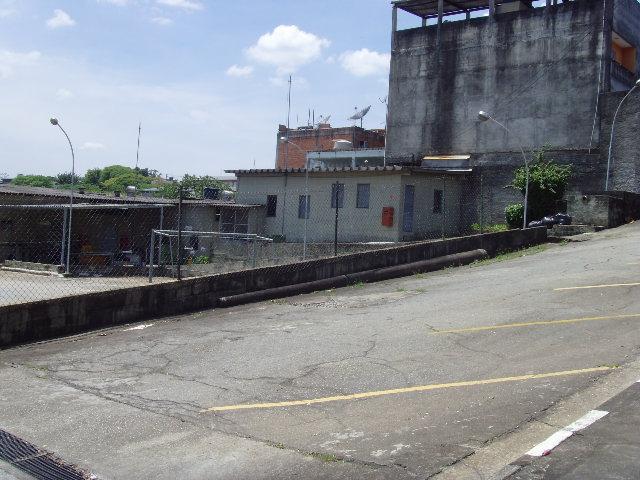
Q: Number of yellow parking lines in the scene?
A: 3